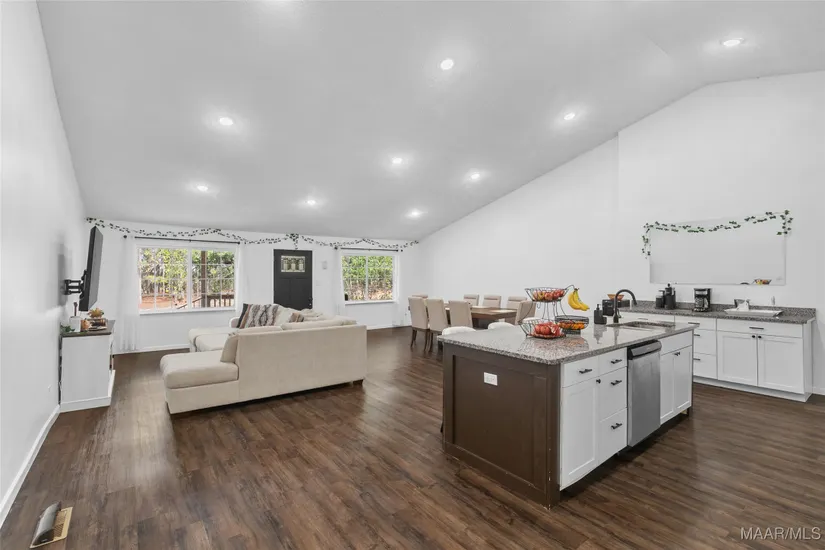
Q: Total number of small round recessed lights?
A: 9